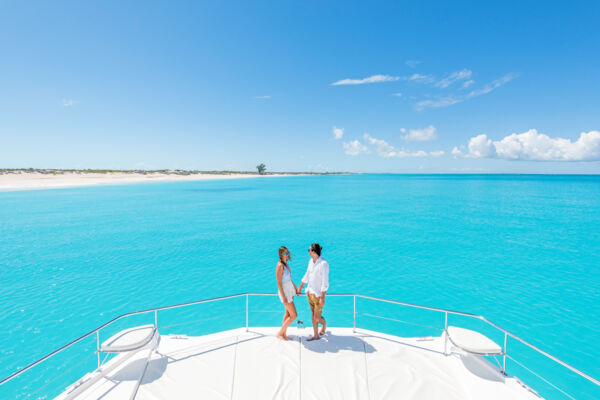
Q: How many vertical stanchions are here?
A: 6